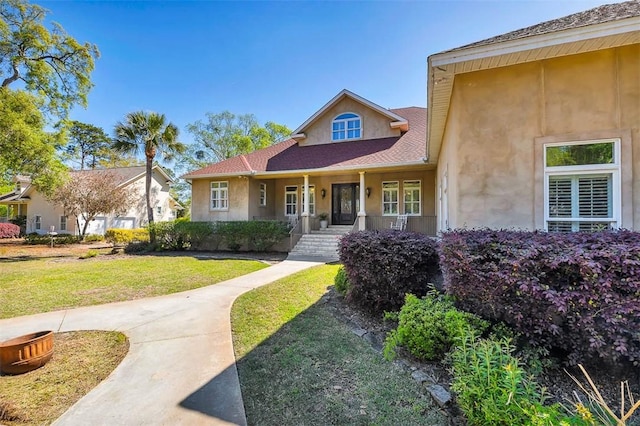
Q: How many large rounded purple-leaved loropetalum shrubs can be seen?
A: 2